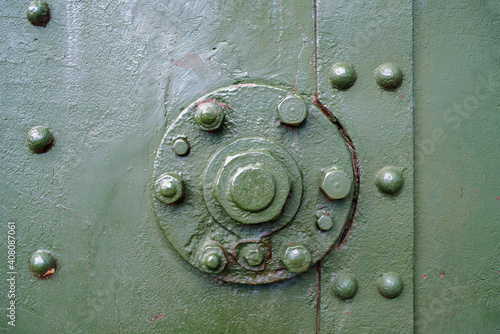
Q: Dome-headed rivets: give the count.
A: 8